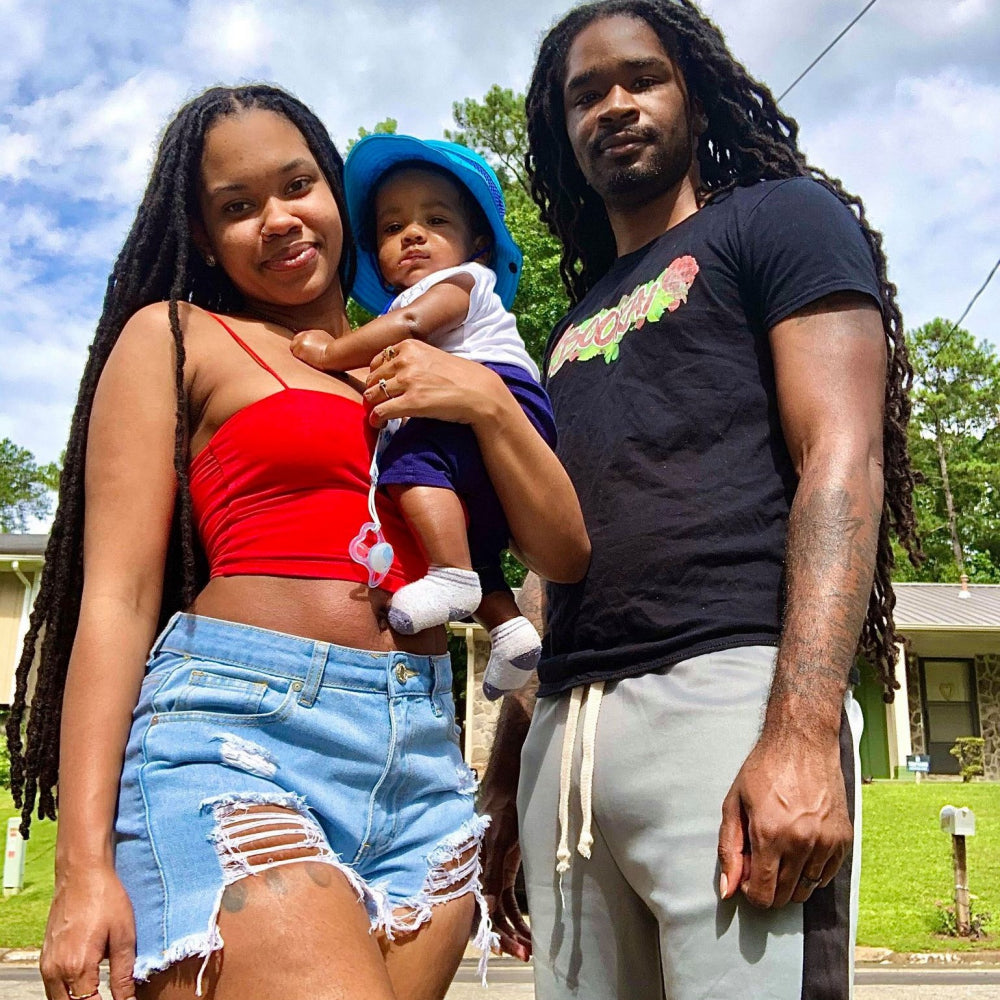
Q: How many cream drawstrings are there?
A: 2